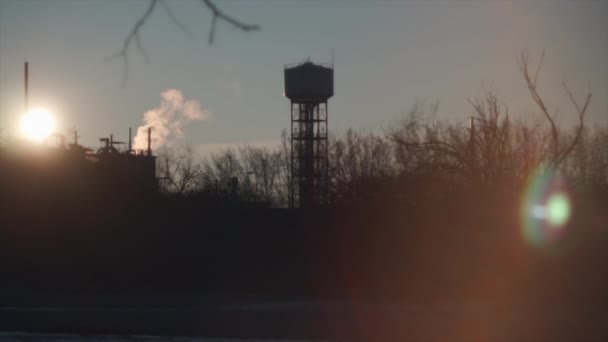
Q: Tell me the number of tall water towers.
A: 1